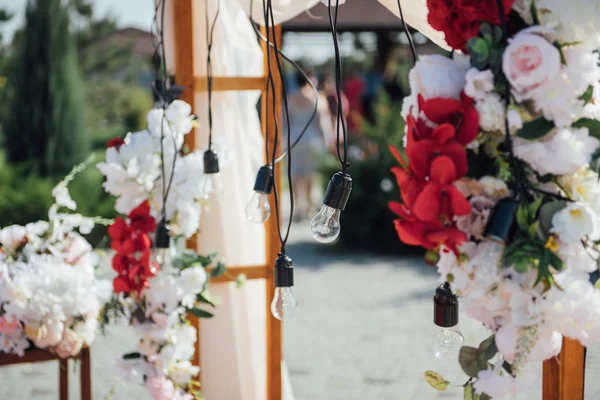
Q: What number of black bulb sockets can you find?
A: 7